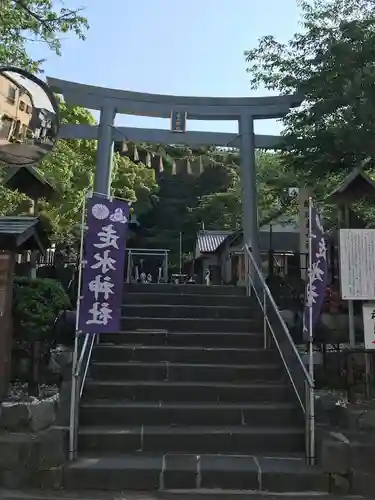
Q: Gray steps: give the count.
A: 11